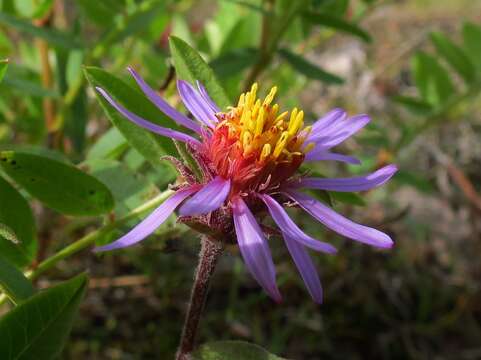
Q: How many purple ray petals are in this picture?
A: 14